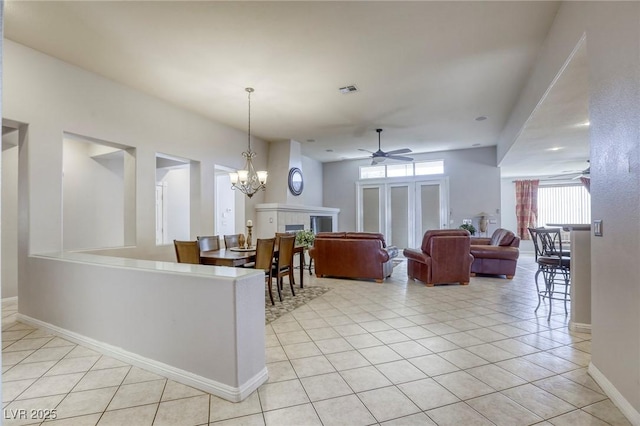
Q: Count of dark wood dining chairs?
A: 6